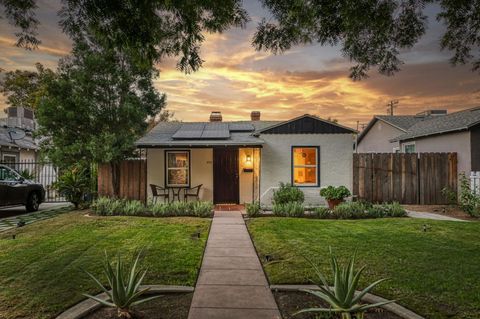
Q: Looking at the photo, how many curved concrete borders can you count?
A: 2